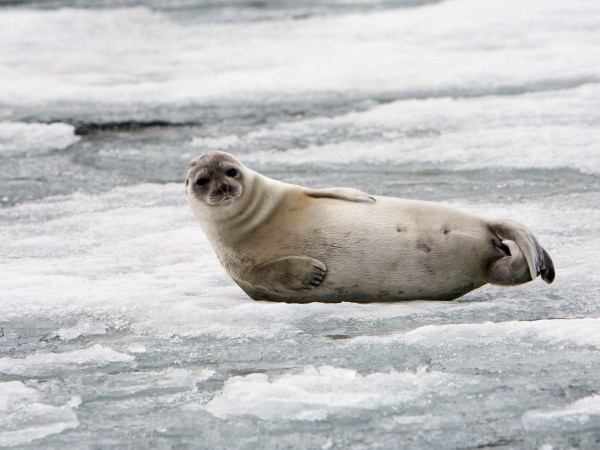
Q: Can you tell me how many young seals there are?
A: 1